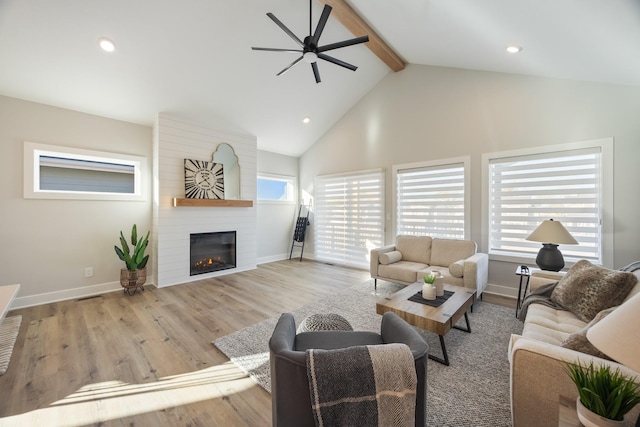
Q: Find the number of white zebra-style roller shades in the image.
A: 3